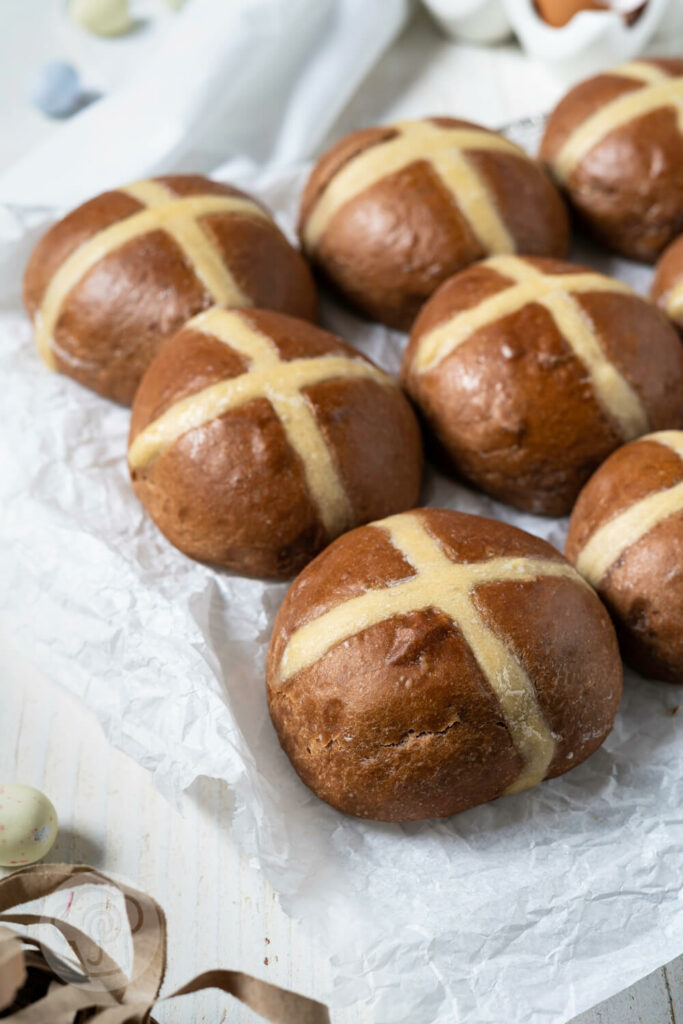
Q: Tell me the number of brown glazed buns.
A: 8